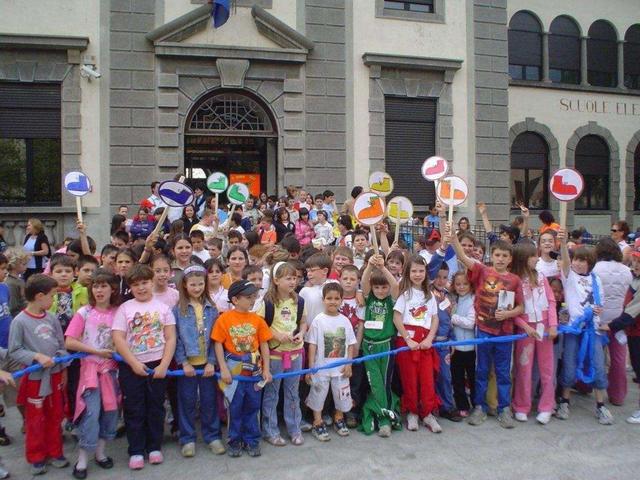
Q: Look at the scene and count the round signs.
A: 10